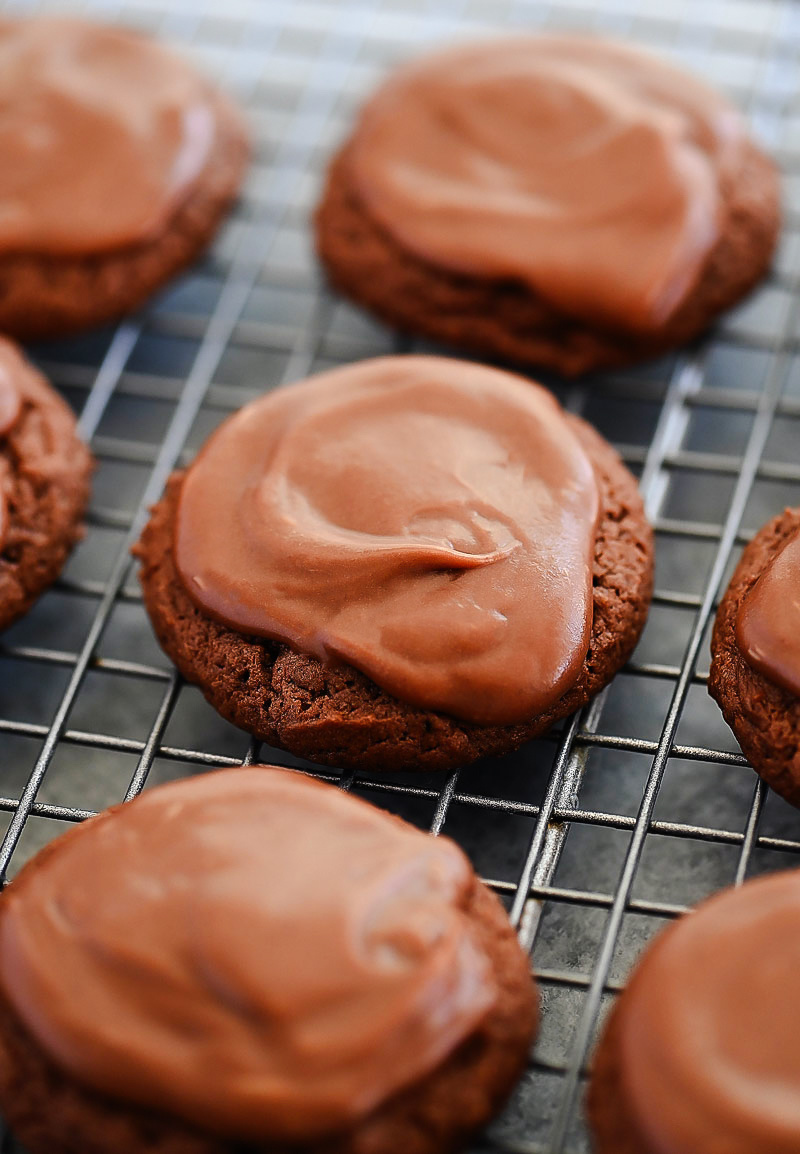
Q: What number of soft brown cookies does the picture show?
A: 7